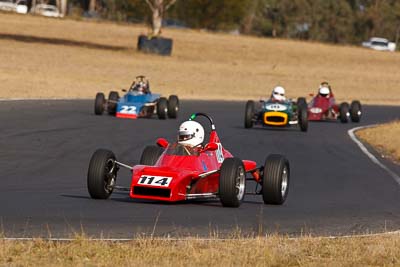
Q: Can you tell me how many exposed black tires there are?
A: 12